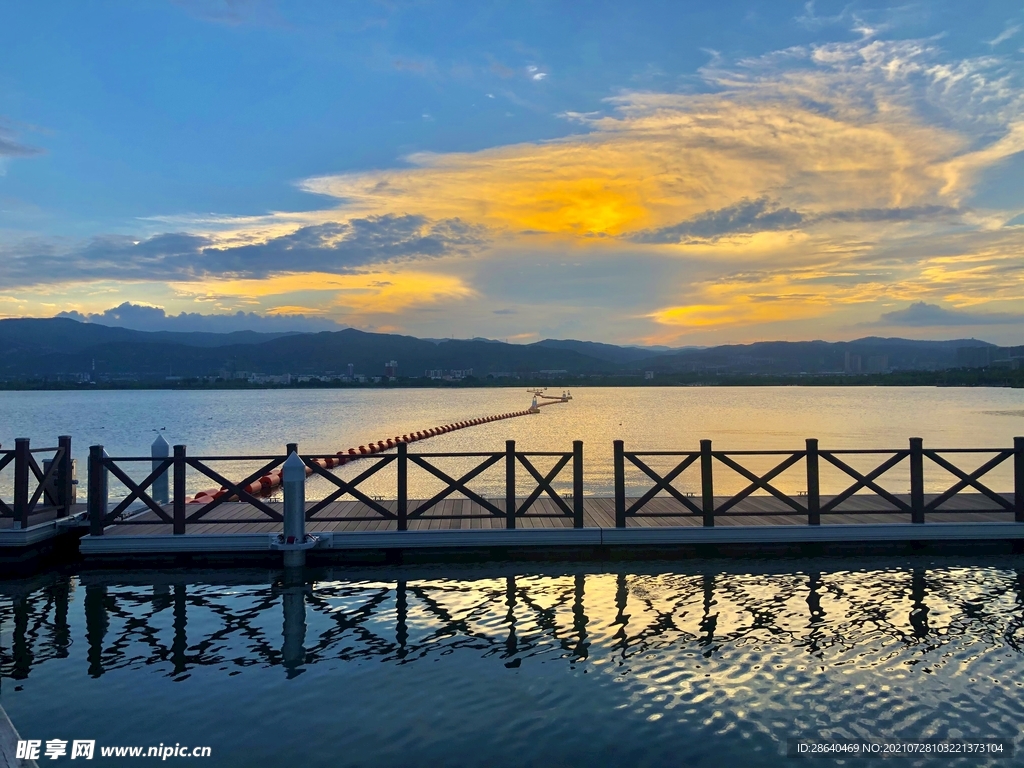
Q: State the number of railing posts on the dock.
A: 13